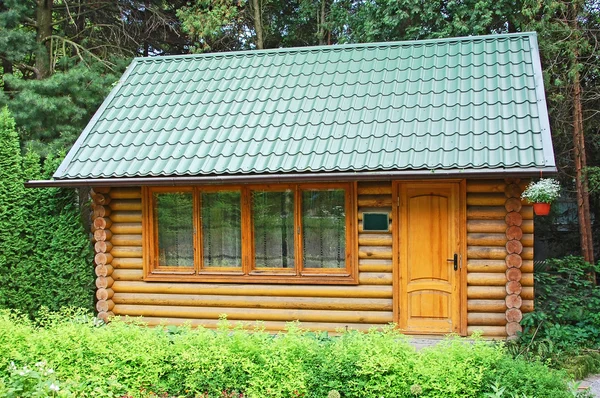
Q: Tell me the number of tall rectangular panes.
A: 4